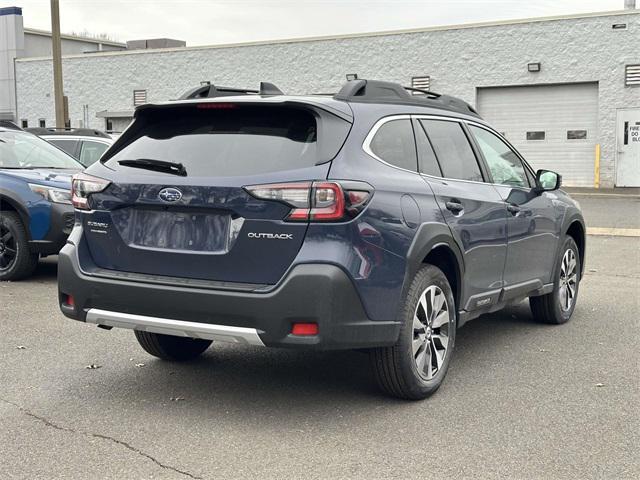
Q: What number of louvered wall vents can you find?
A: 3